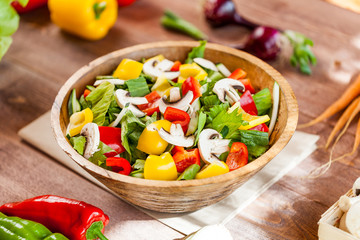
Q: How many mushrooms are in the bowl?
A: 7